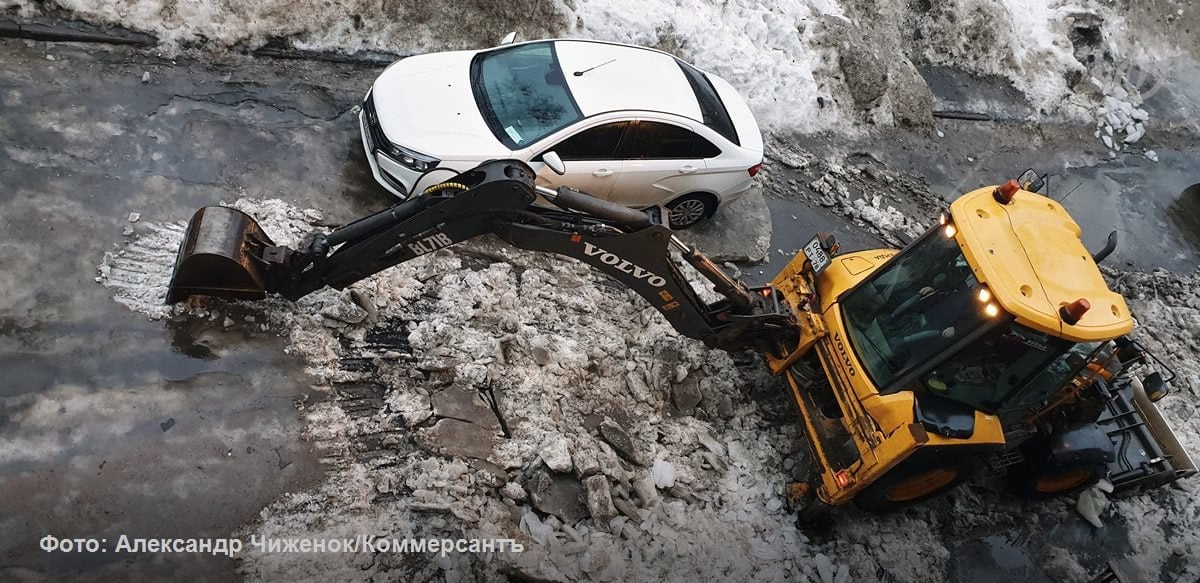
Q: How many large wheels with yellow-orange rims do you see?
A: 2